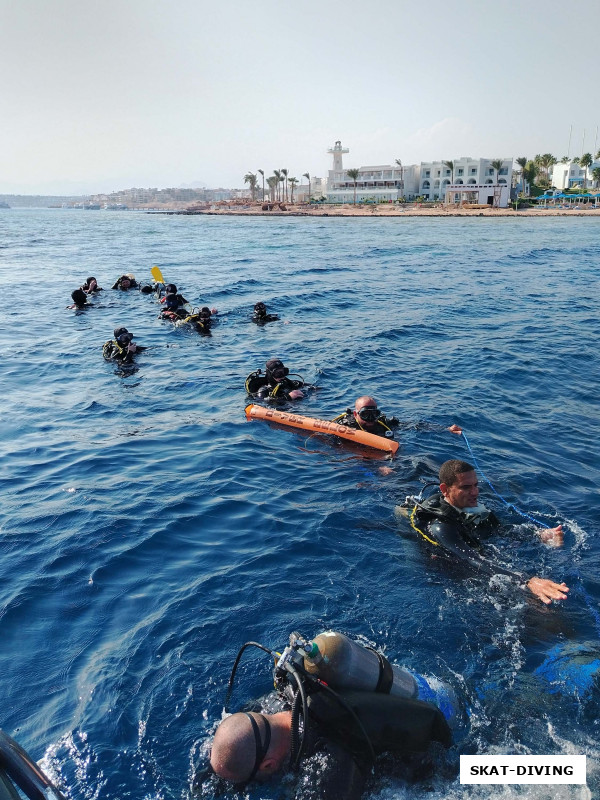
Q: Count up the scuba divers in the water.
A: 13